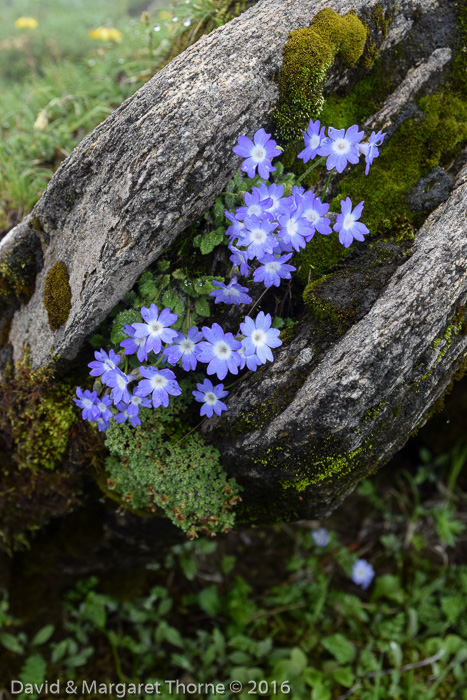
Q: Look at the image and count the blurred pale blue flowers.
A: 2